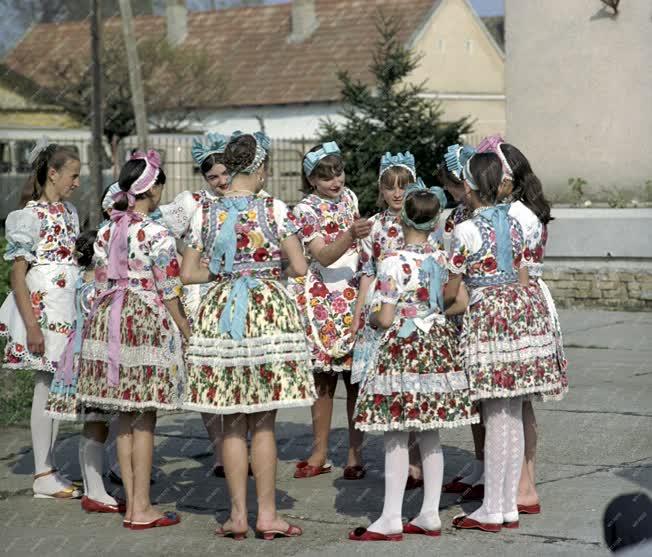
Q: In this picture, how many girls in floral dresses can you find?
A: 12